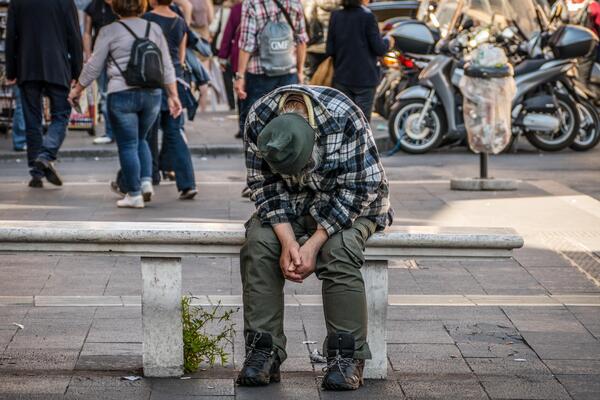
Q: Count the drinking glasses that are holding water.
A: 0